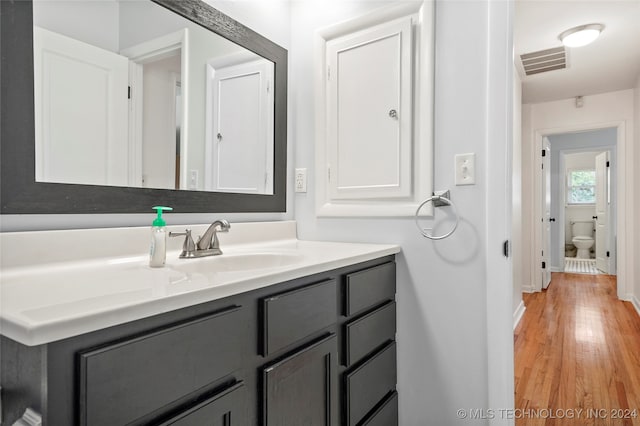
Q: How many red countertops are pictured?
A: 0